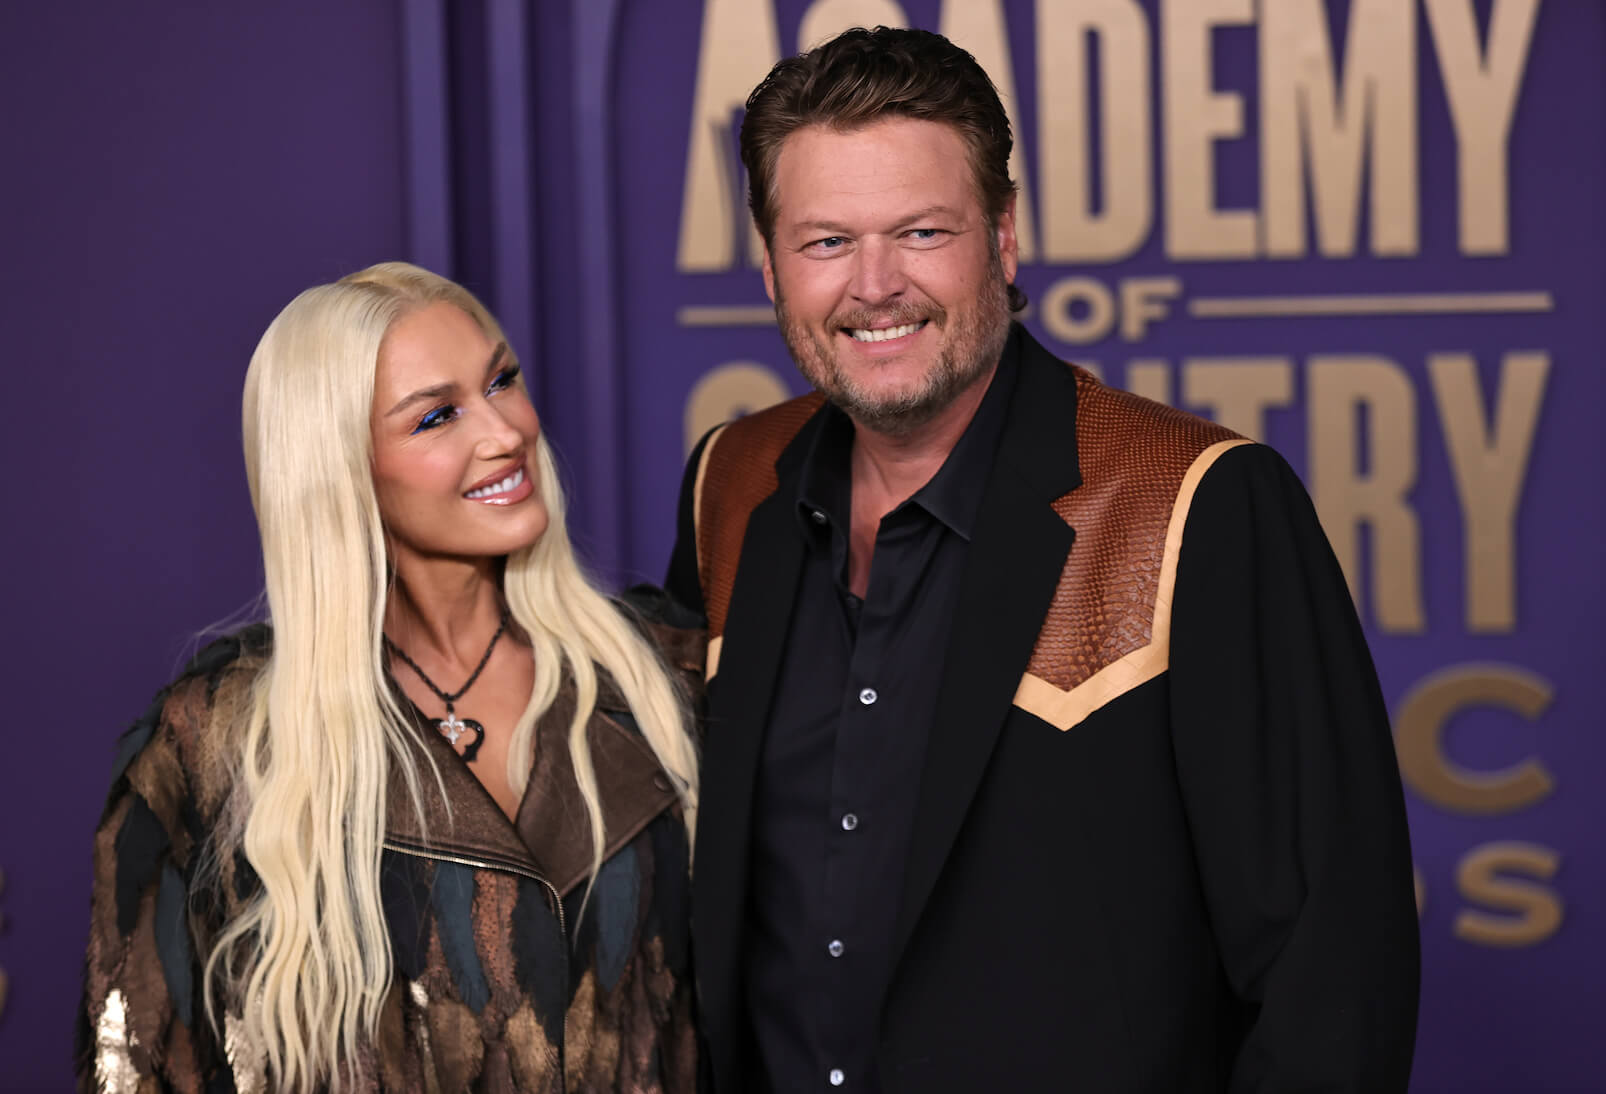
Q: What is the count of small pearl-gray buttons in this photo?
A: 5